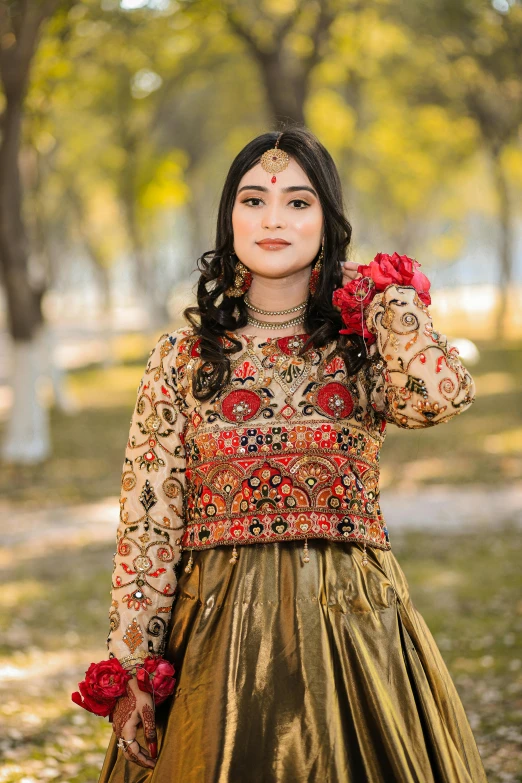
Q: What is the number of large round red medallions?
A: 2